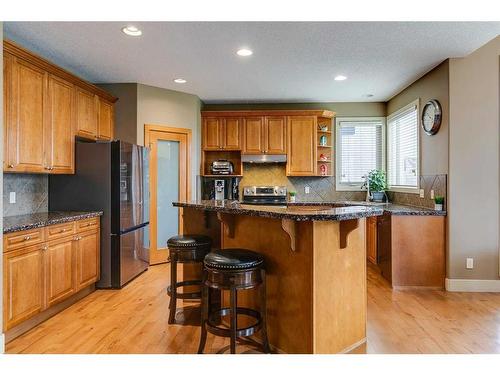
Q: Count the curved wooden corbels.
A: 3